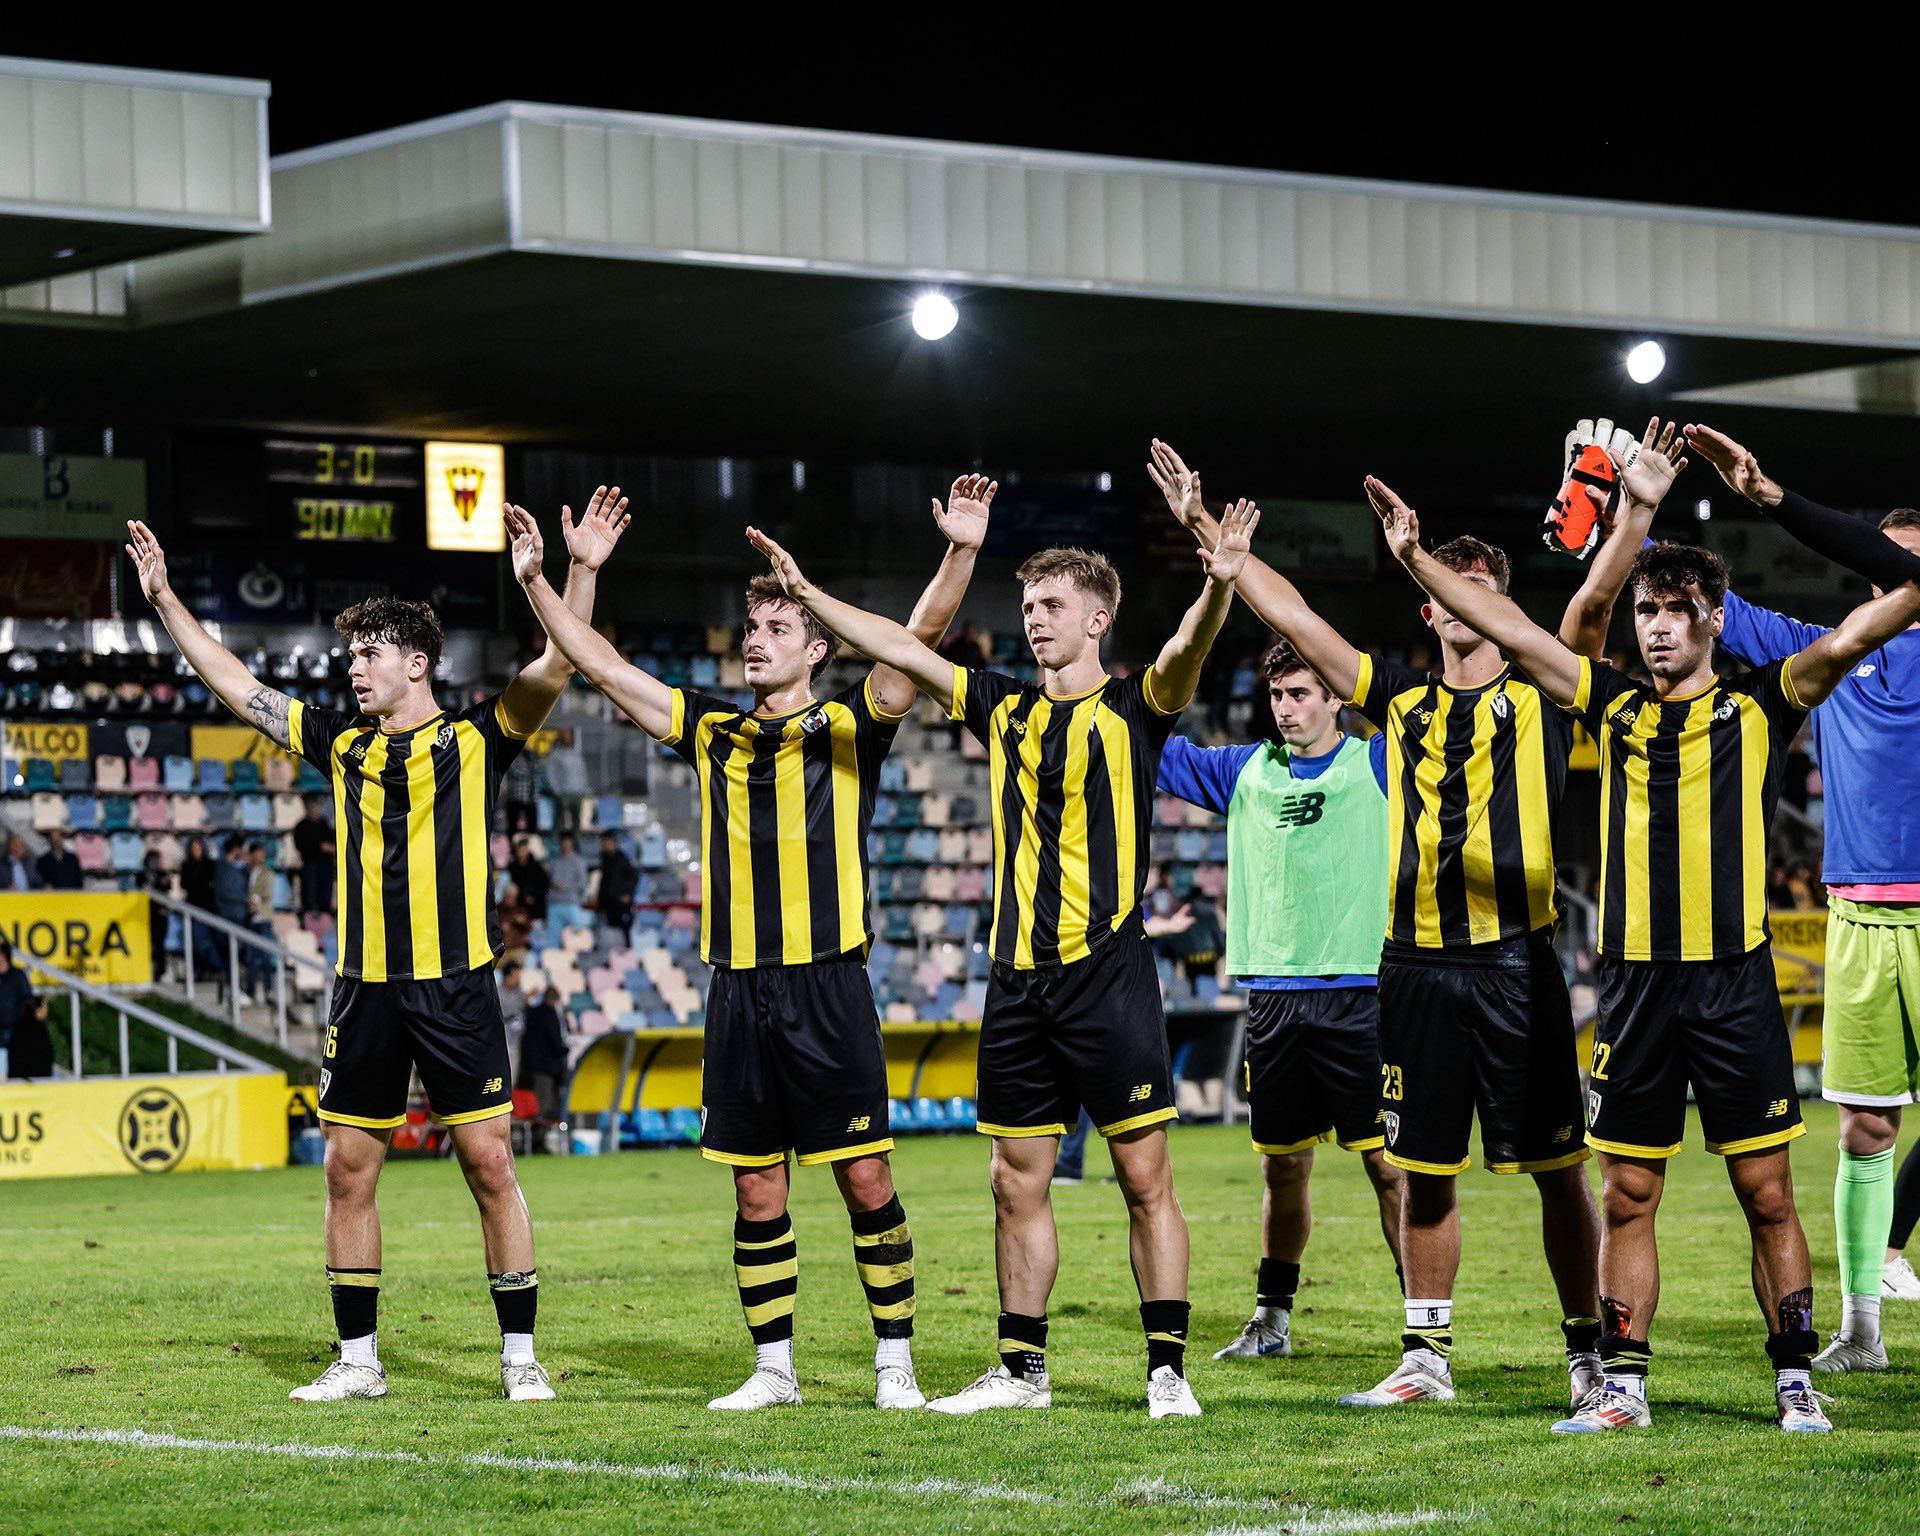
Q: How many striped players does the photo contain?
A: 5